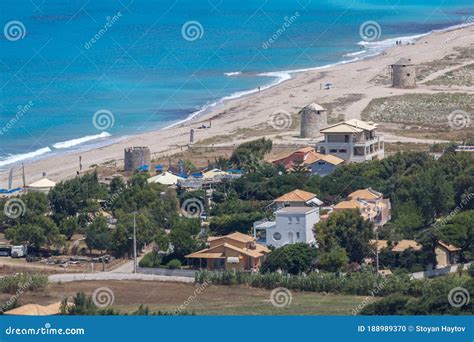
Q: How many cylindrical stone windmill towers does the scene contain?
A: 3